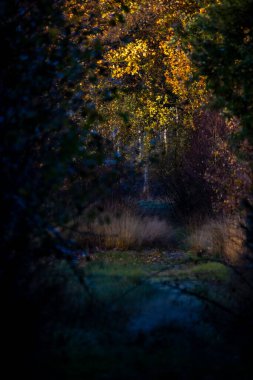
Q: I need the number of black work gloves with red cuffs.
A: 0